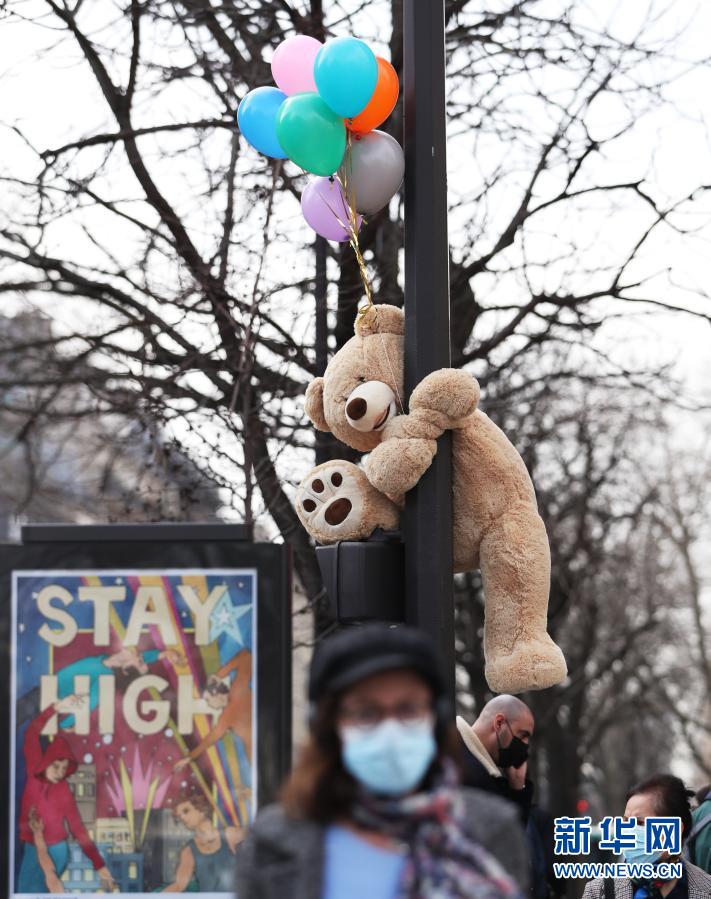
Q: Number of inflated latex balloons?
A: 7